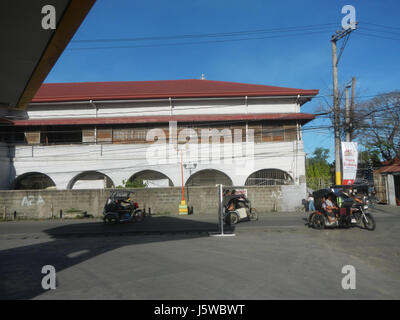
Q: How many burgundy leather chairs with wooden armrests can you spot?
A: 0